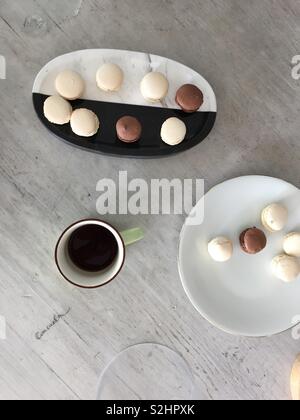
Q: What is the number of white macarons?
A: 10